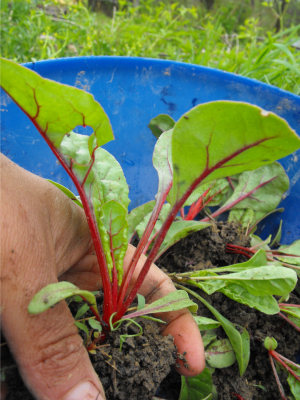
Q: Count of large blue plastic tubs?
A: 1